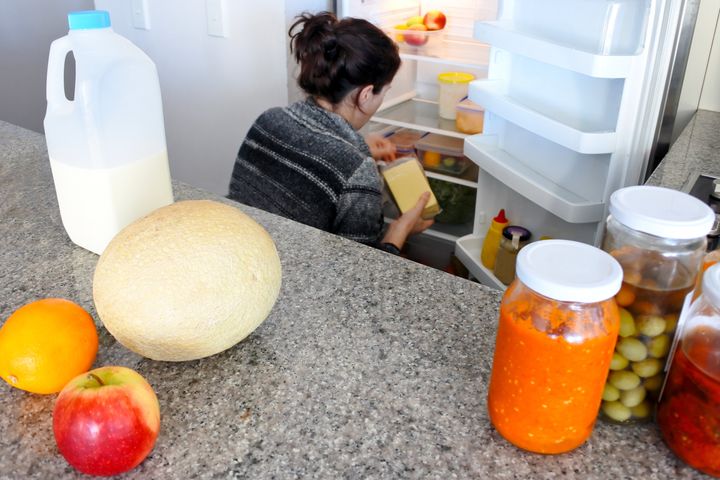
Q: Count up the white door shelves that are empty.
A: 3